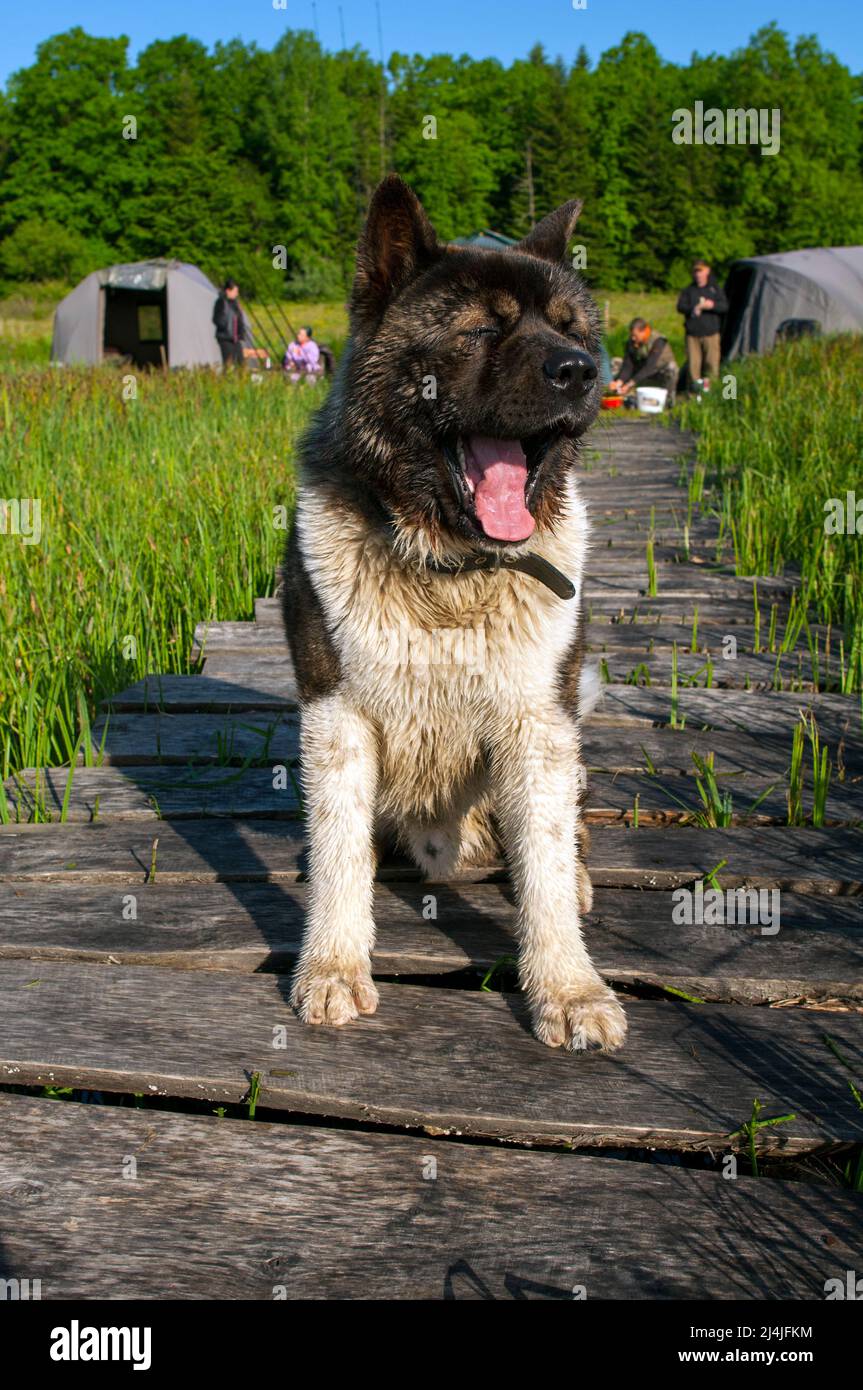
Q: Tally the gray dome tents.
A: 2